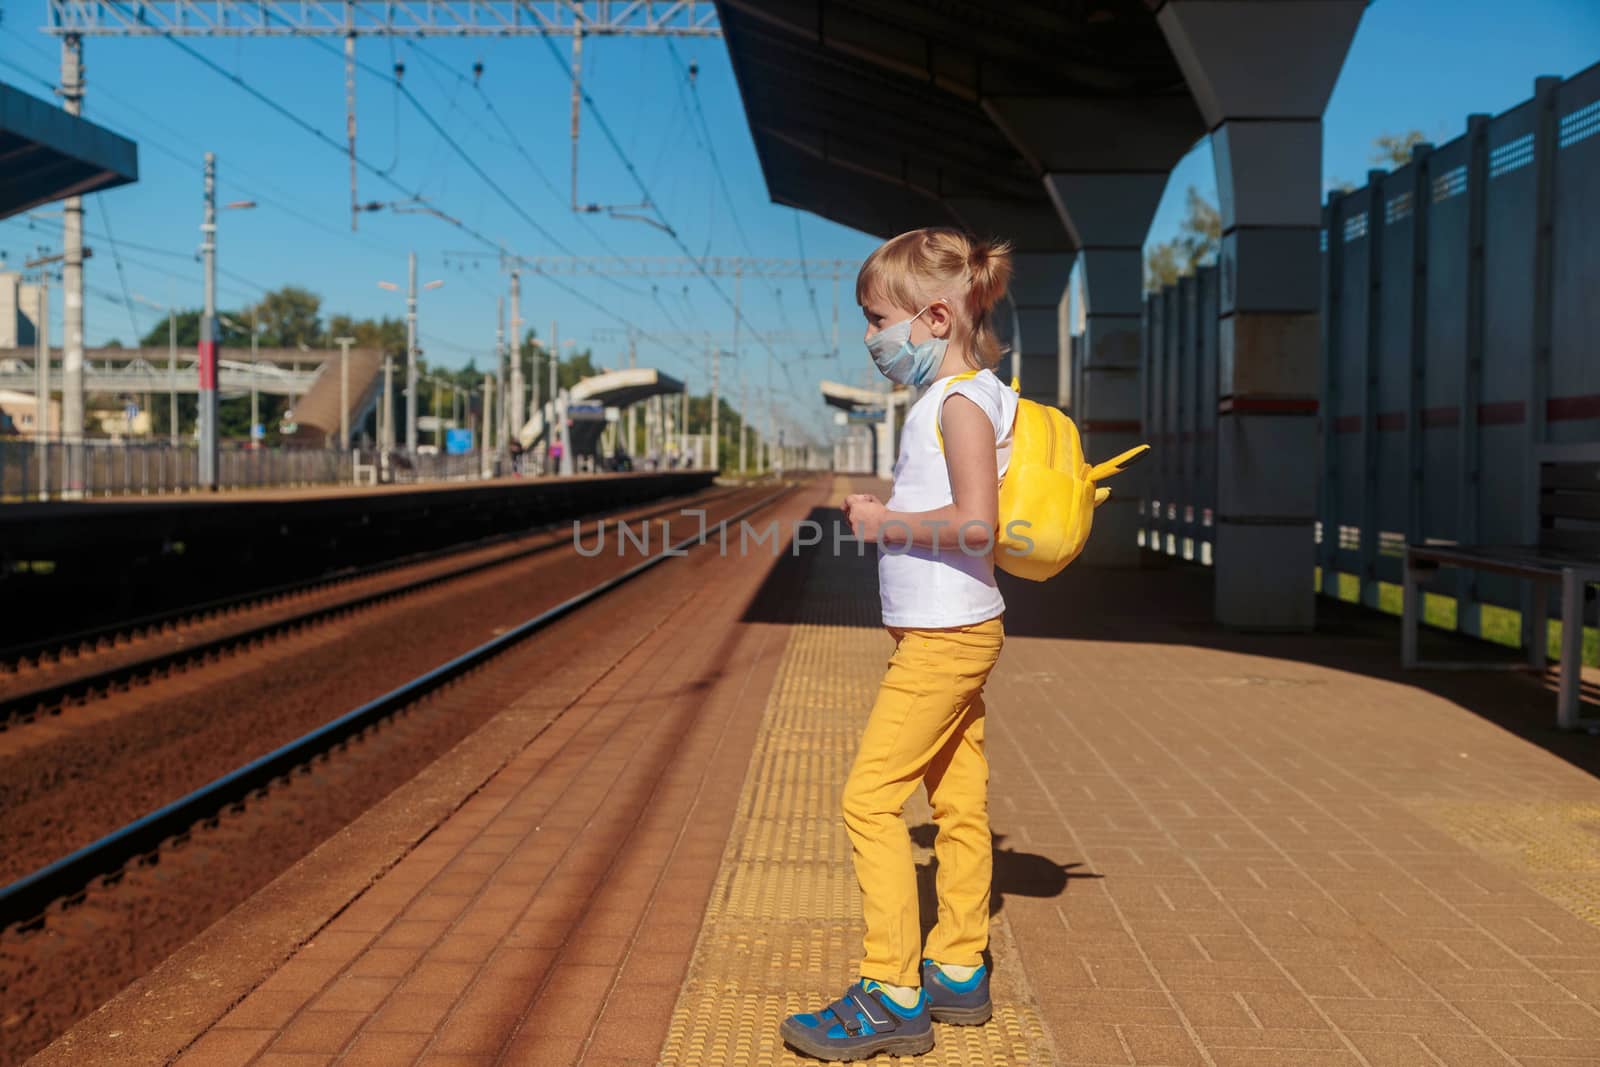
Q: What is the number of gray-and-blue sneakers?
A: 2